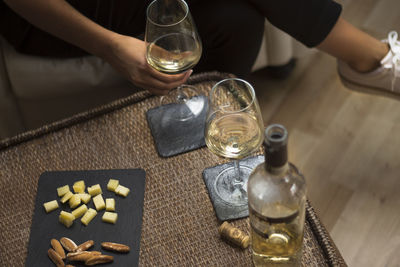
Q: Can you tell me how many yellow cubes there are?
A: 15